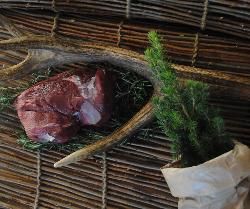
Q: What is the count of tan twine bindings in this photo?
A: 8